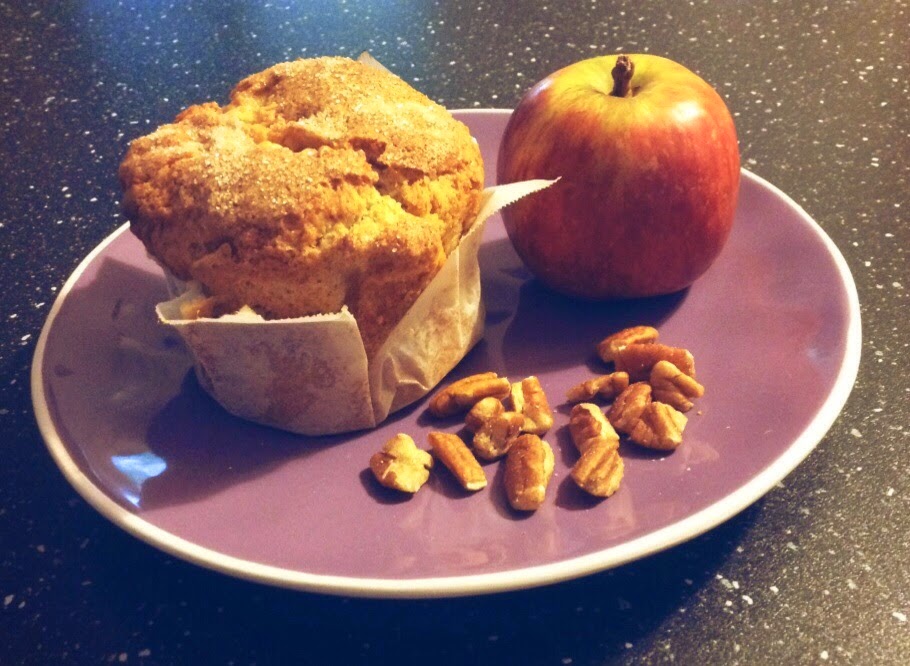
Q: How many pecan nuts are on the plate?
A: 15